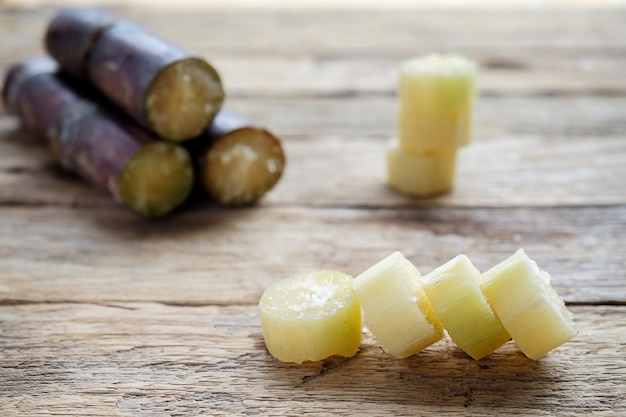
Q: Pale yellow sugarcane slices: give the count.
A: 7